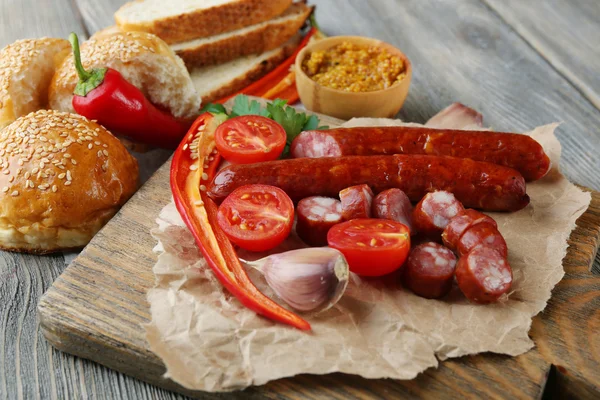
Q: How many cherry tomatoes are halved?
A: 3